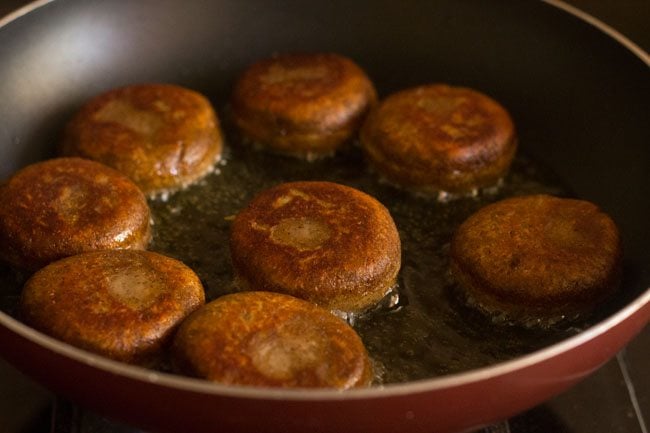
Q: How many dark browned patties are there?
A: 8